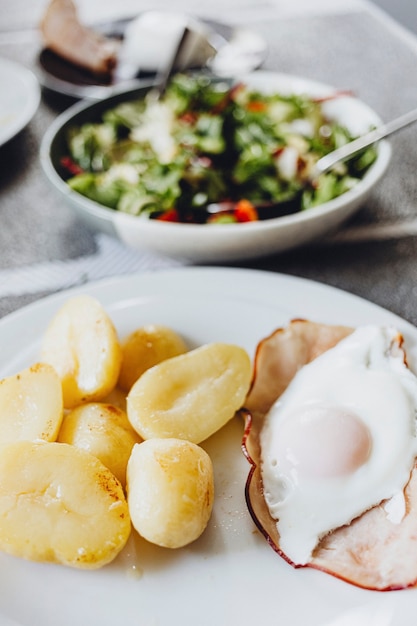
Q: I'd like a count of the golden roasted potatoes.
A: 7